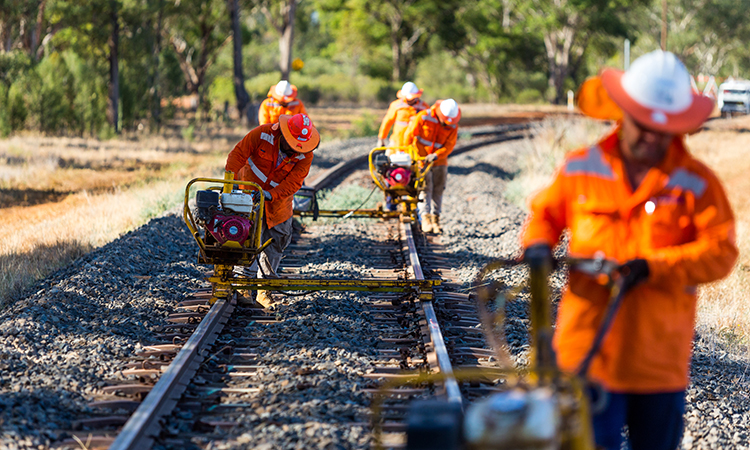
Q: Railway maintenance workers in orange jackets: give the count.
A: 5